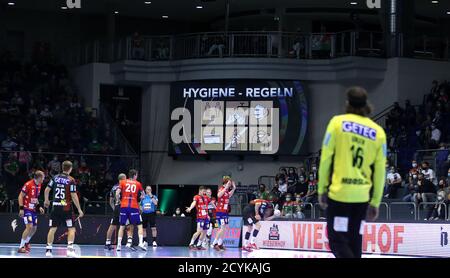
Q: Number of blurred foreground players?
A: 1